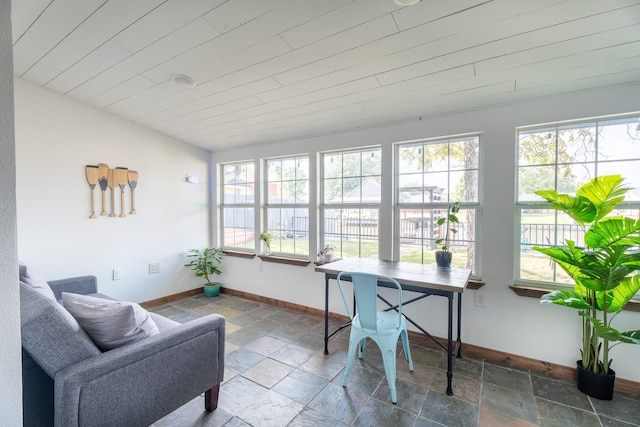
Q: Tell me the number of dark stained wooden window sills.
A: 5